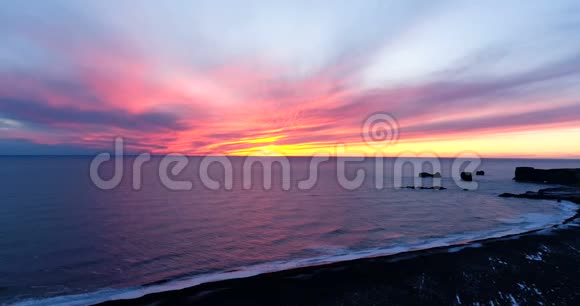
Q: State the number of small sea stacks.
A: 3